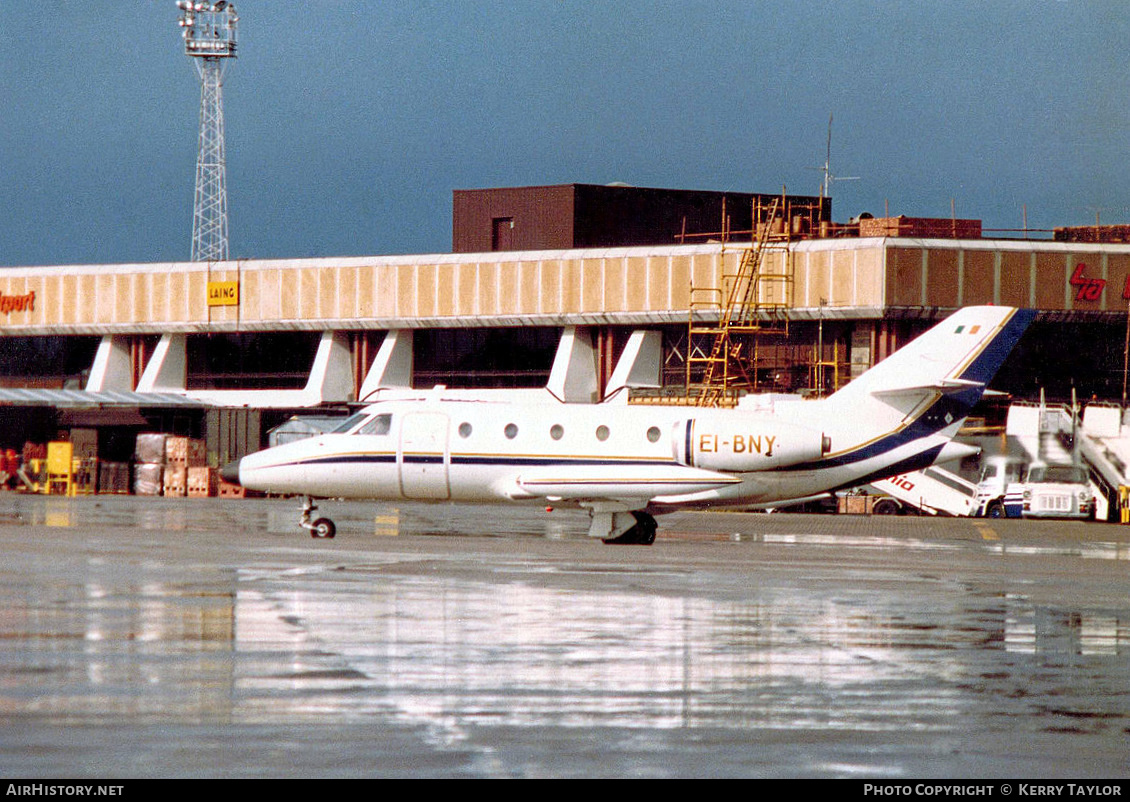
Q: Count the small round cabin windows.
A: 5